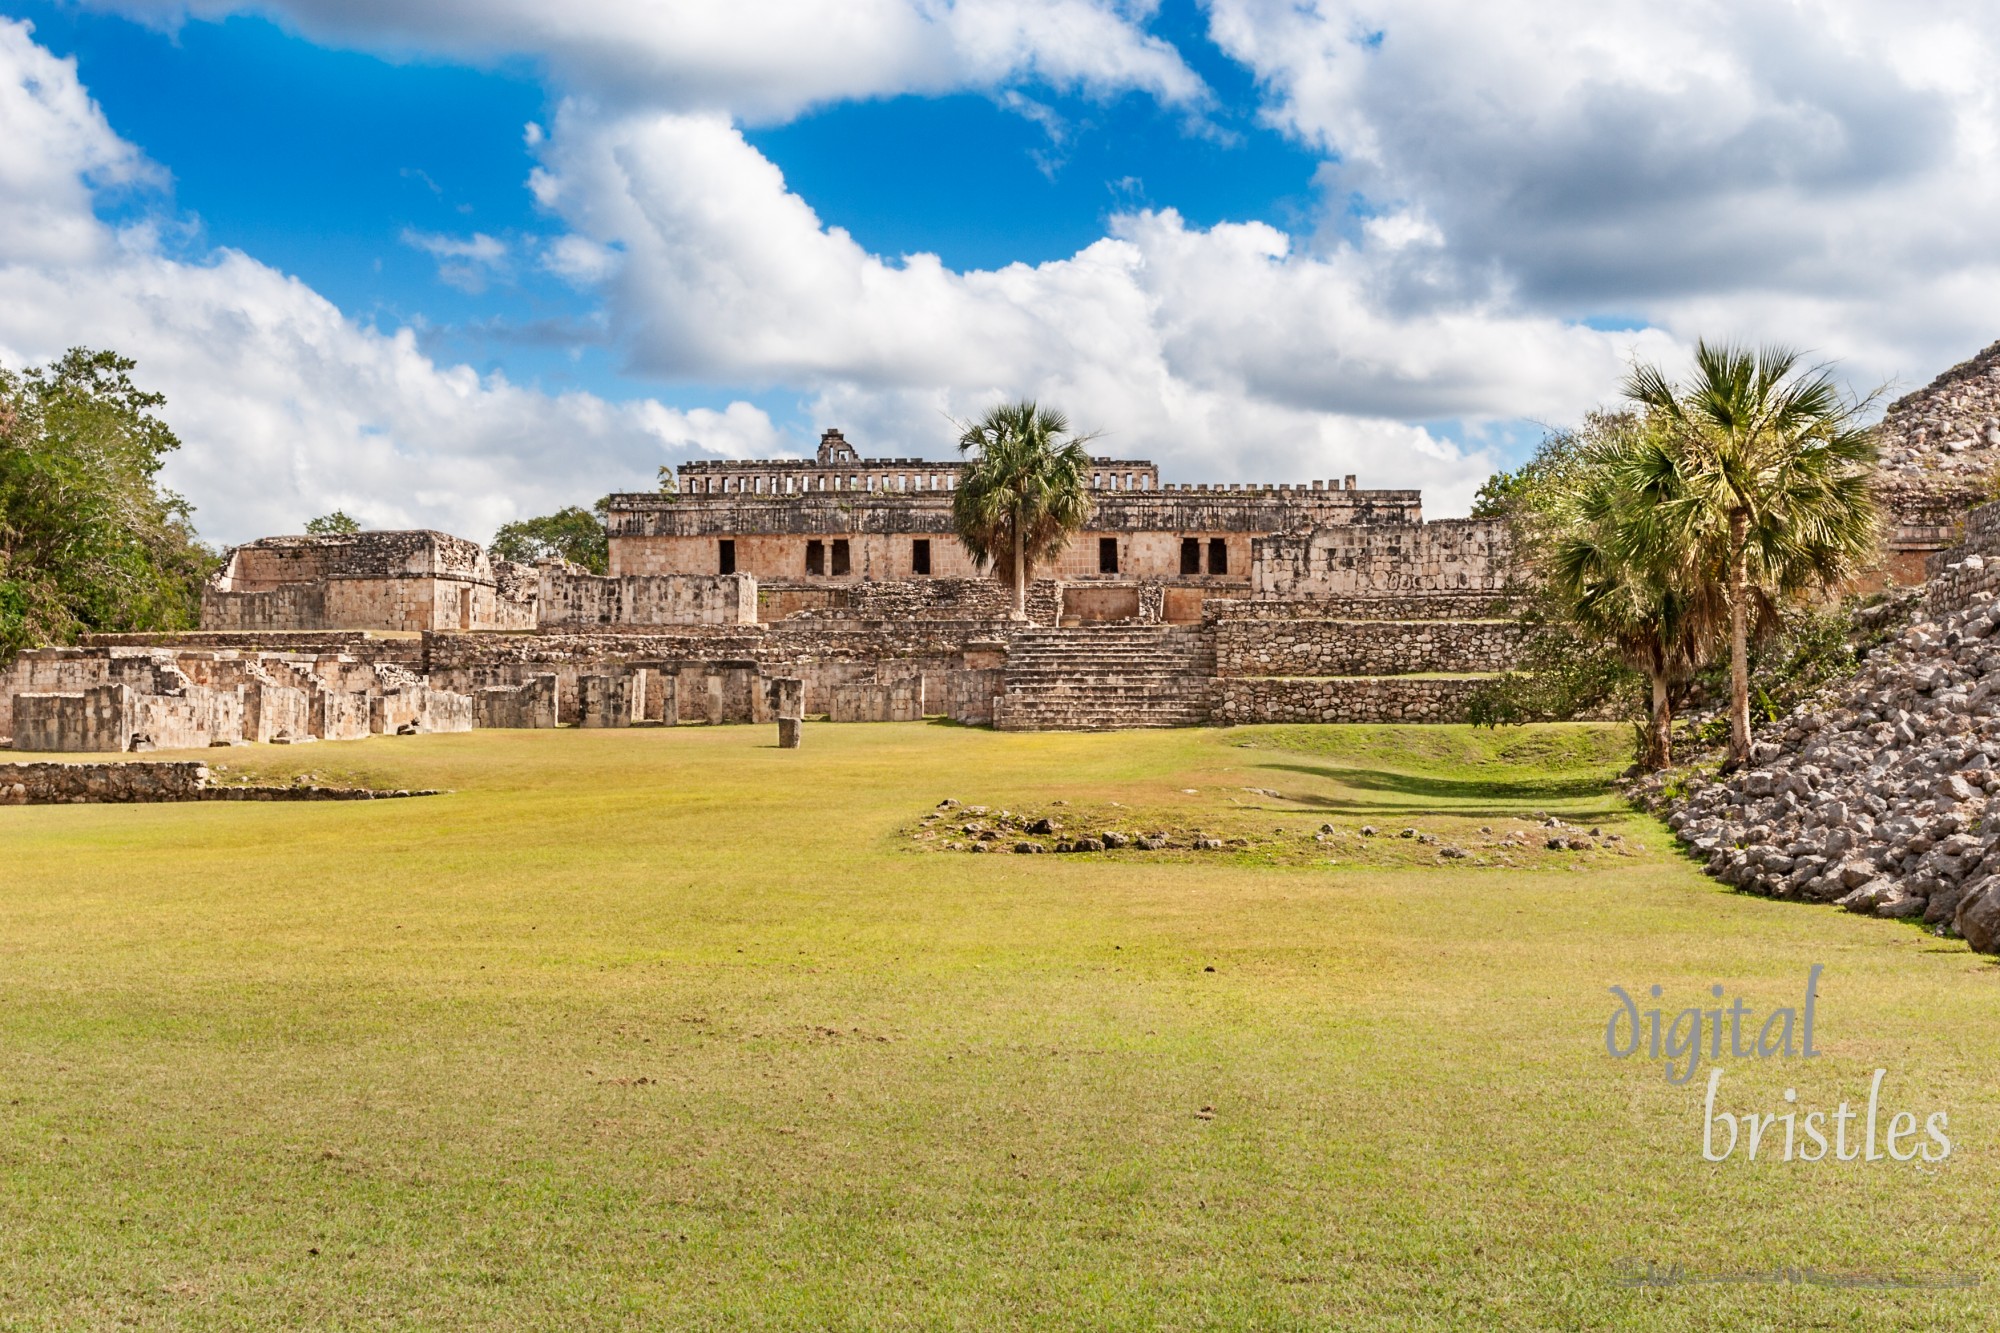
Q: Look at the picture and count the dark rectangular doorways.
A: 7